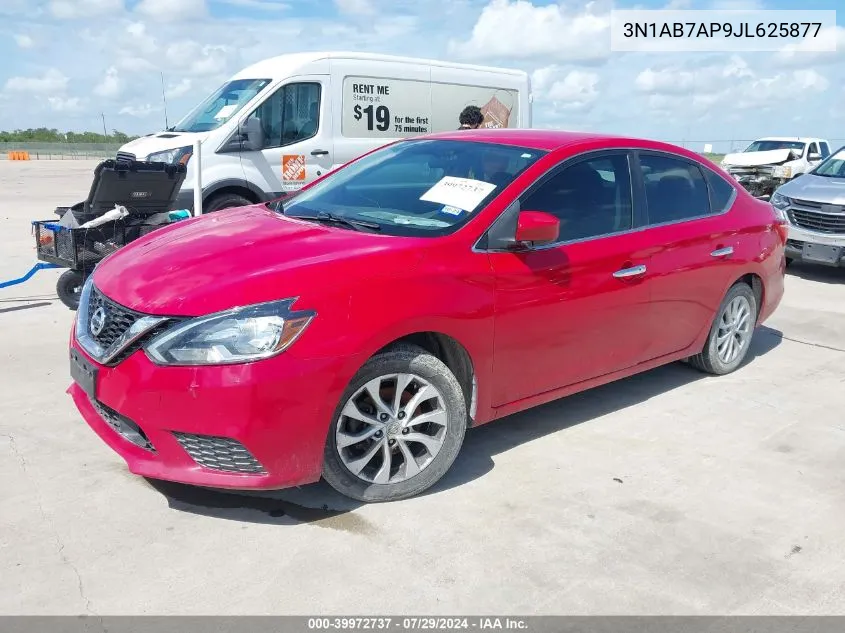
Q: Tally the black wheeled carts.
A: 1